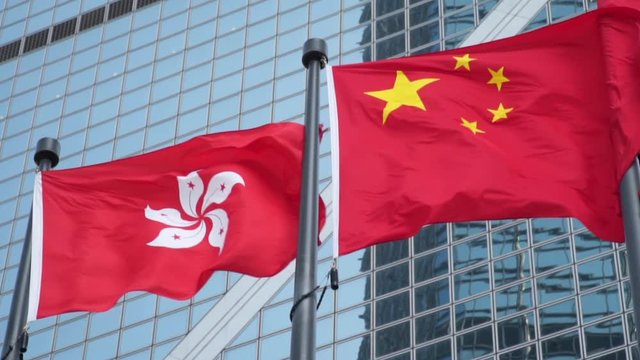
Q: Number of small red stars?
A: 5